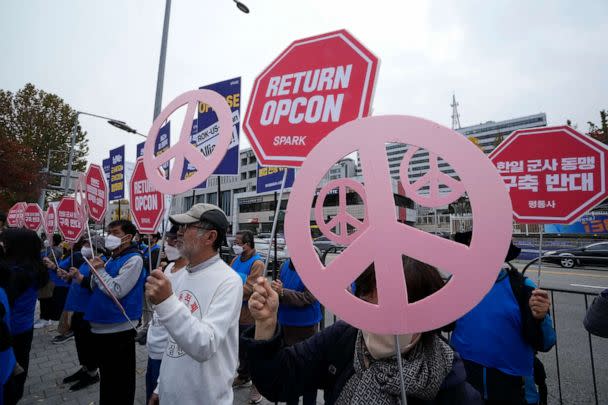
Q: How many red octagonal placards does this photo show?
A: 8